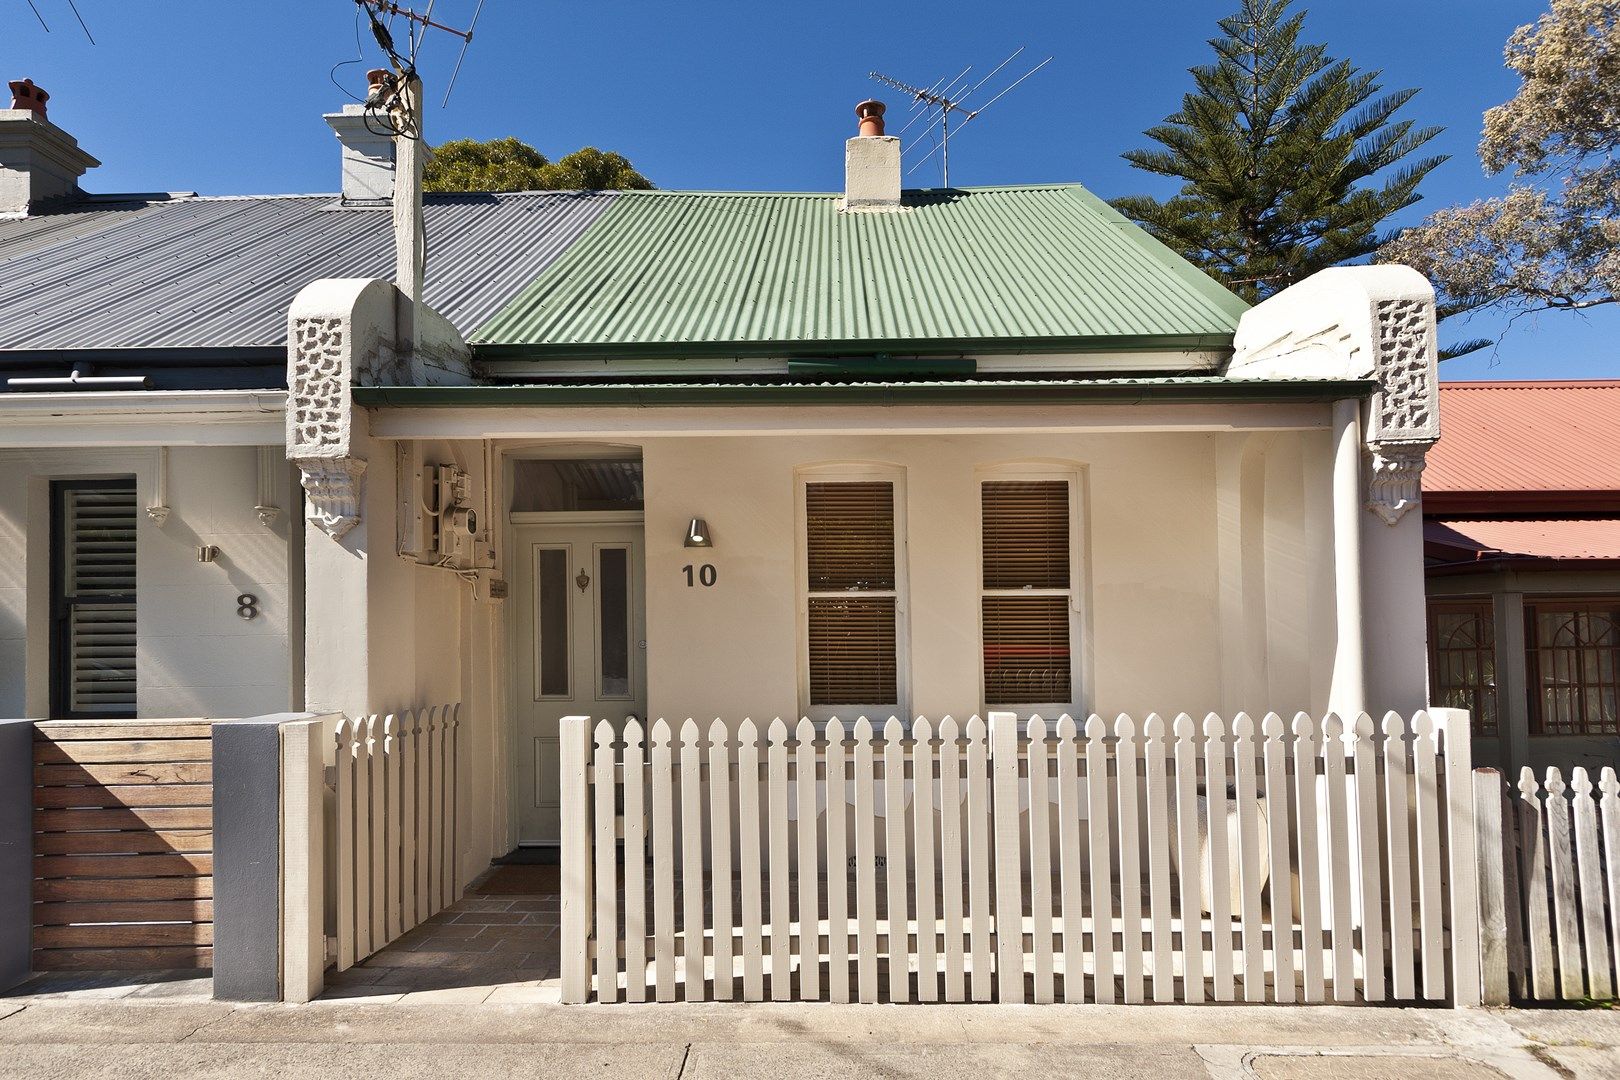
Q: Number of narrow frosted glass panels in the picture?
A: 2